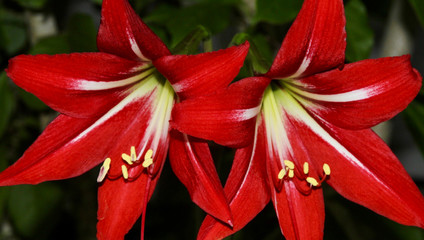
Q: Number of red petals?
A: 12